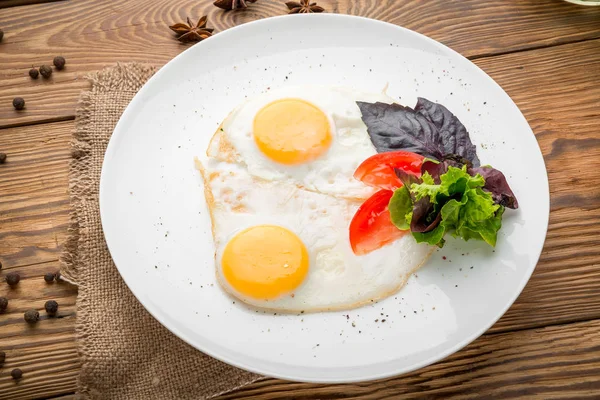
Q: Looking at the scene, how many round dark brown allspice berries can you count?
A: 15